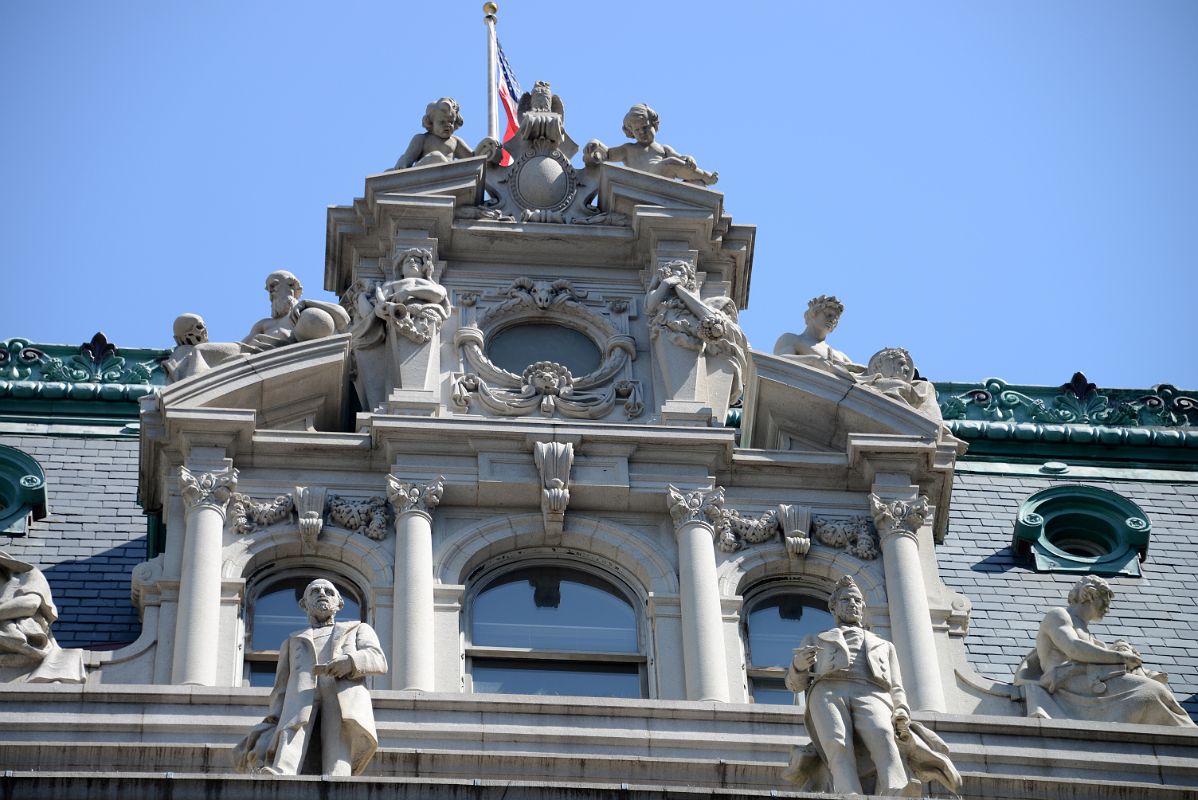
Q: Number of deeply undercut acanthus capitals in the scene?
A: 4